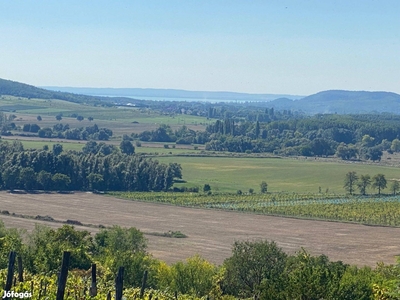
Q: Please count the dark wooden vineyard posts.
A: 6